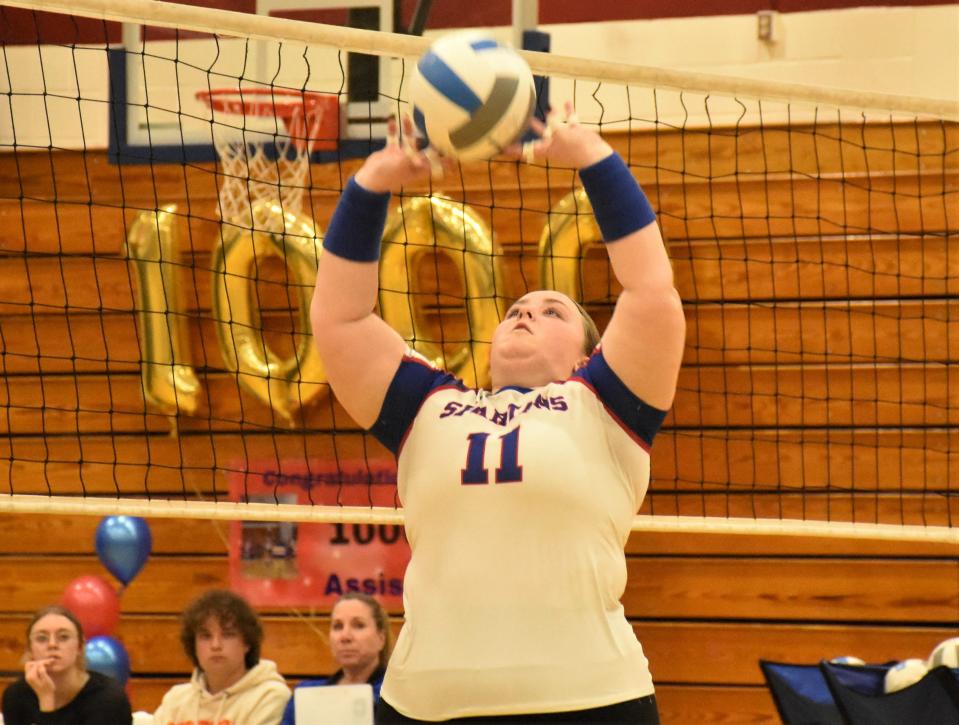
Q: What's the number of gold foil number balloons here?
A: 4